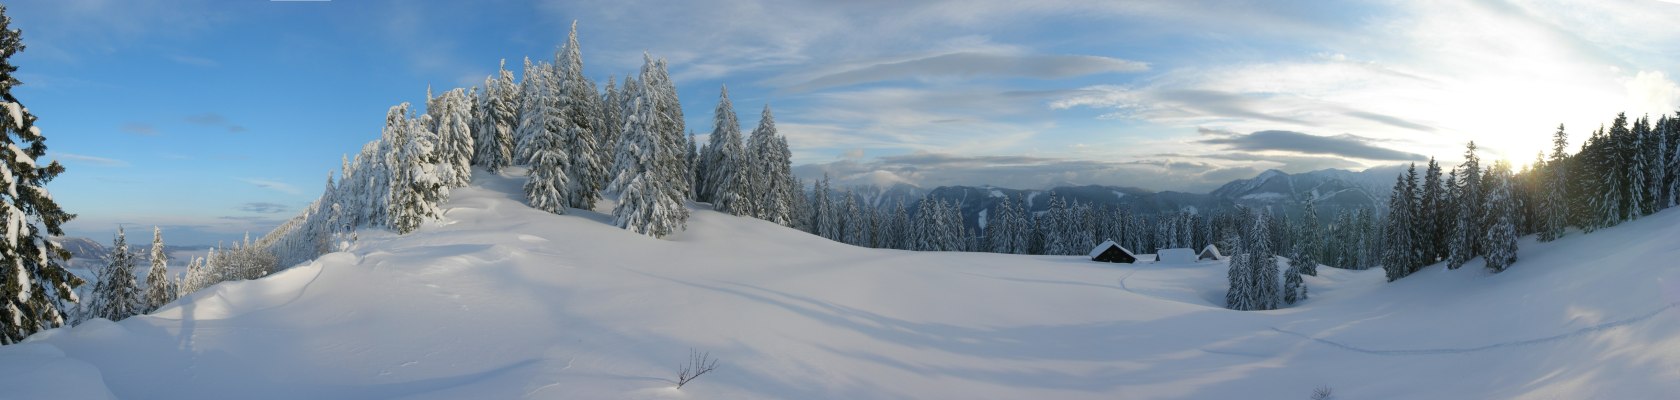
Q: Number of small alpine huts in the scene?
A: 3